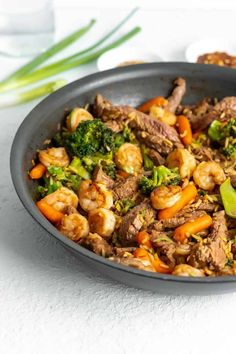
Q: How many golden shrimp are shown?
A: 12